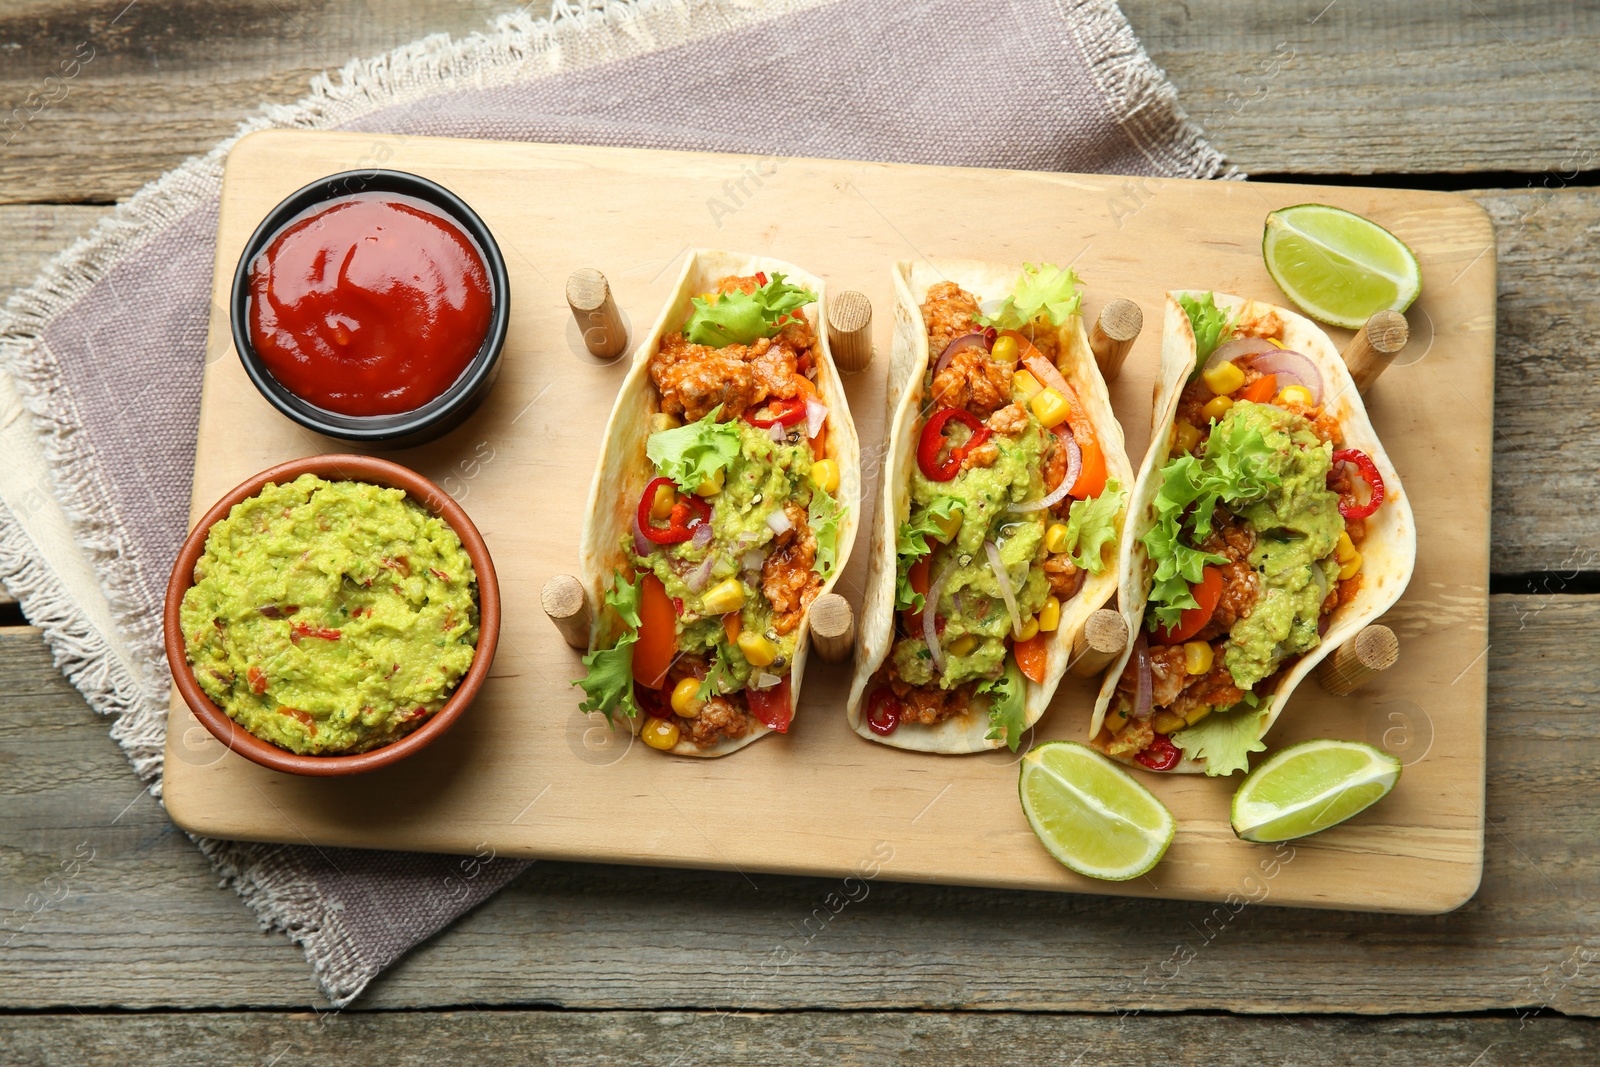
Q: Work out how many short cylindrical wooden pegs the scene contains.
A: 8